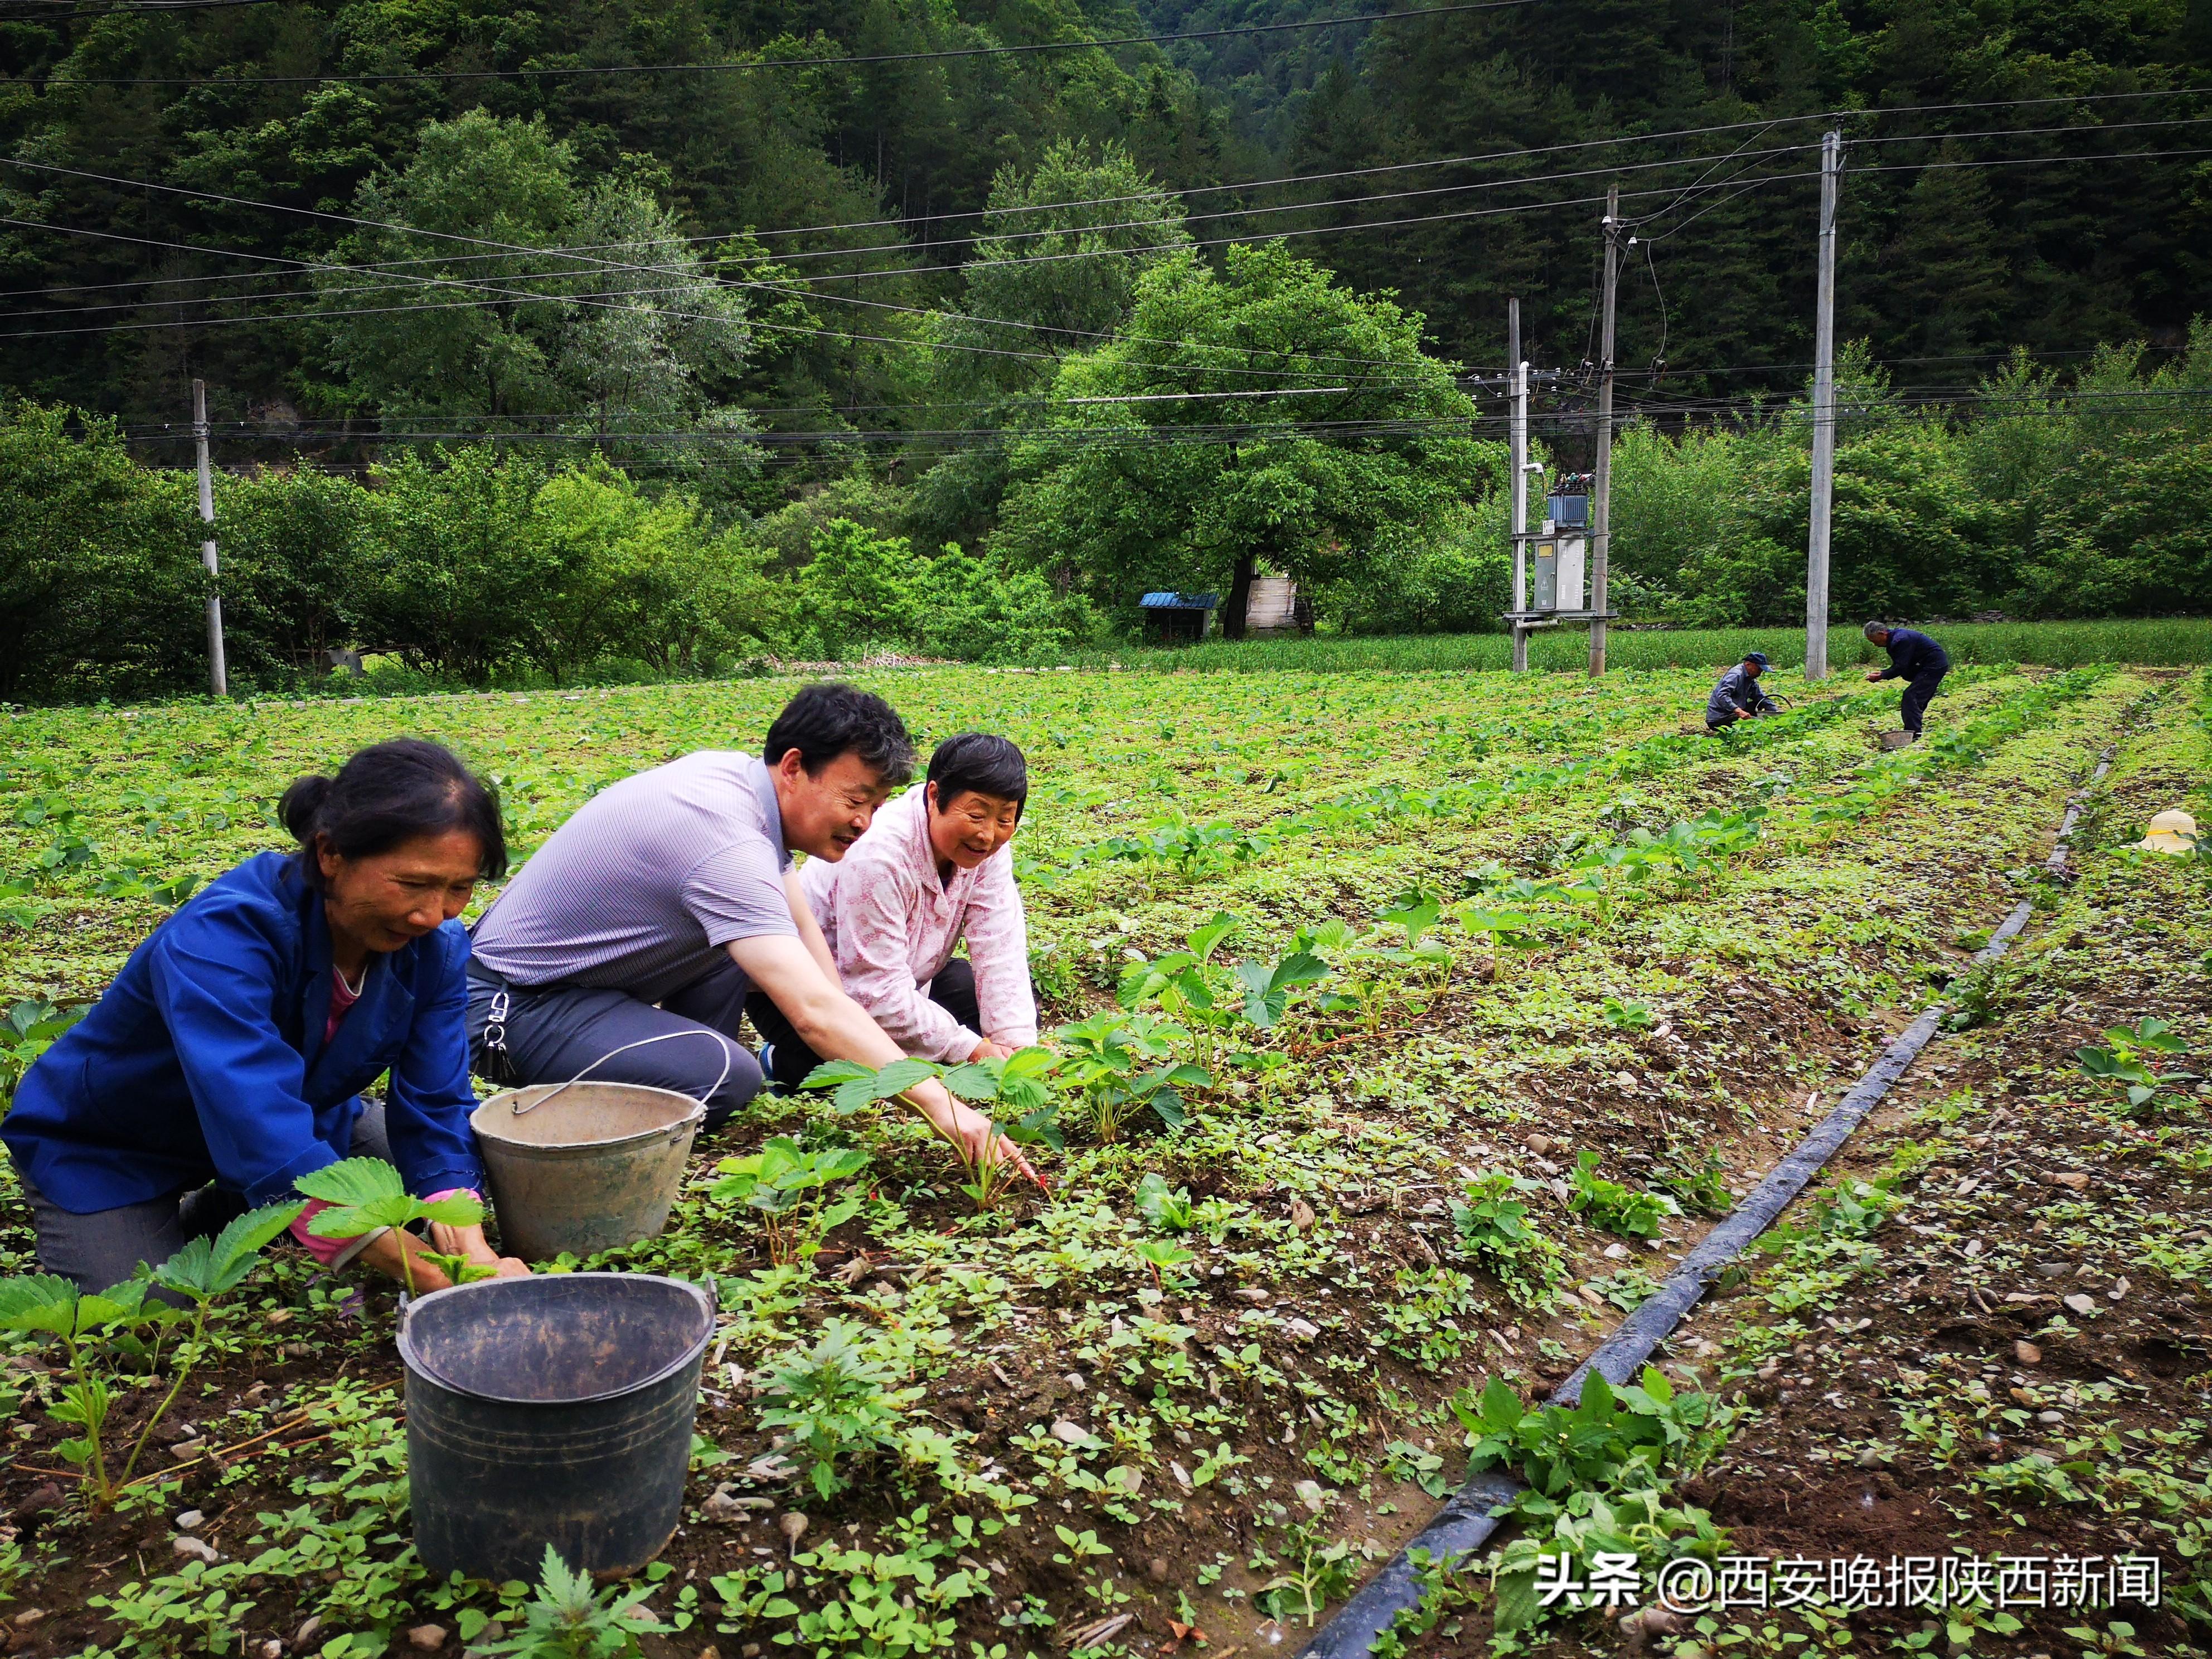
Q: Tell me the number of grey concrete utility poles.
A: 4